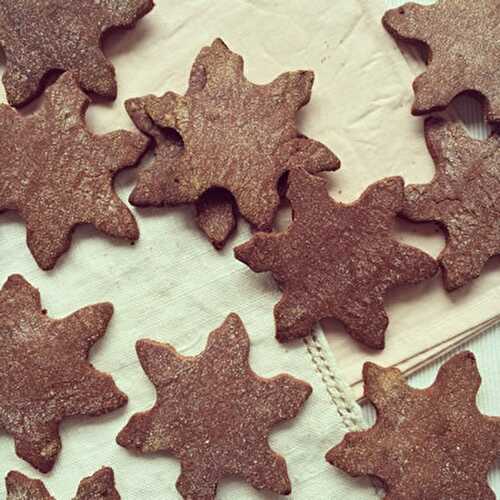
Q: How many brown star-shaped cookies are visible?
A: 11